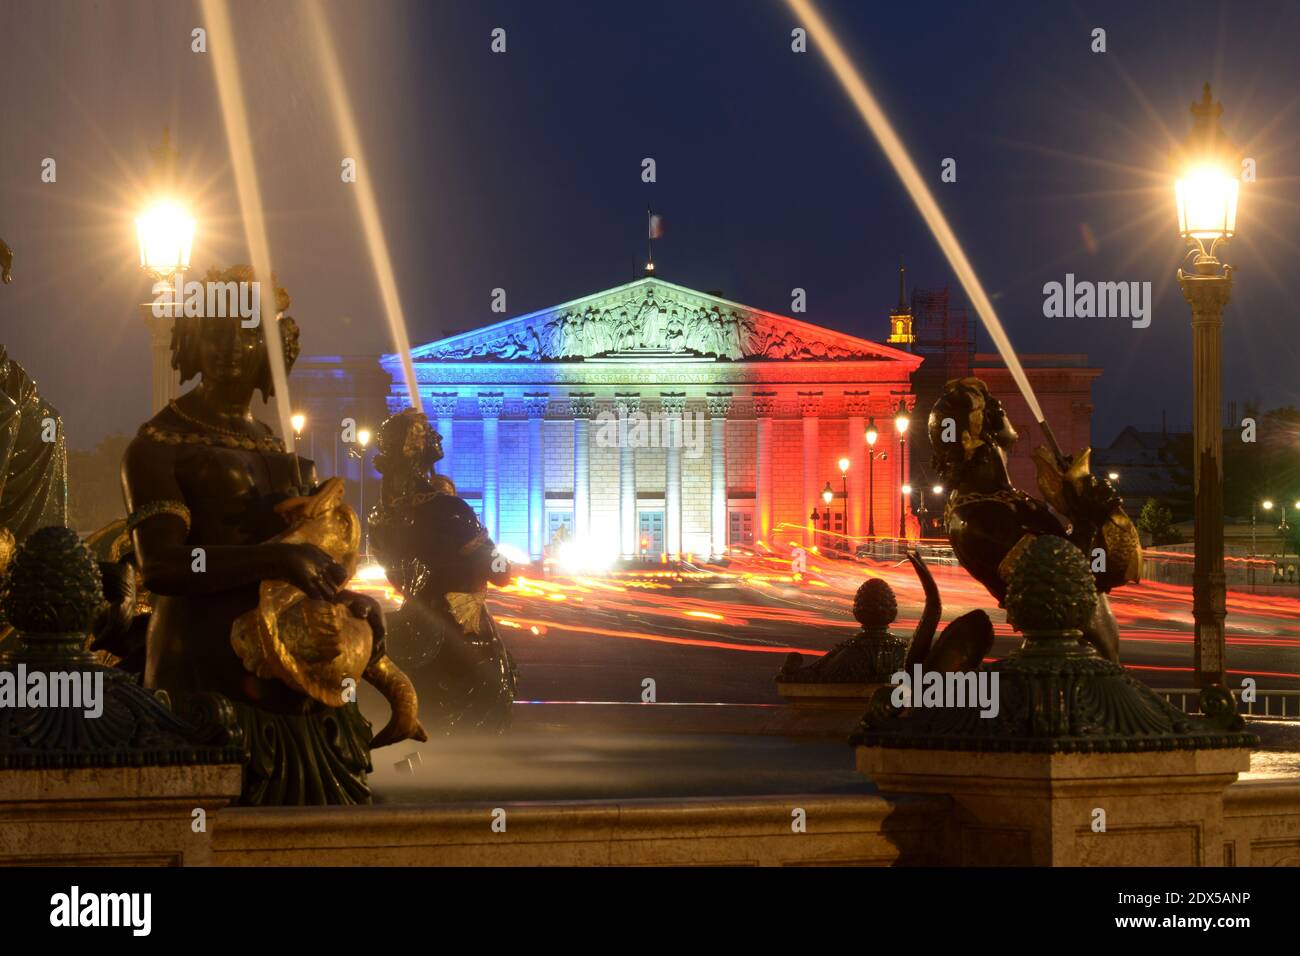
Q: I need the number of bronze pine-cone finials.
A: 3